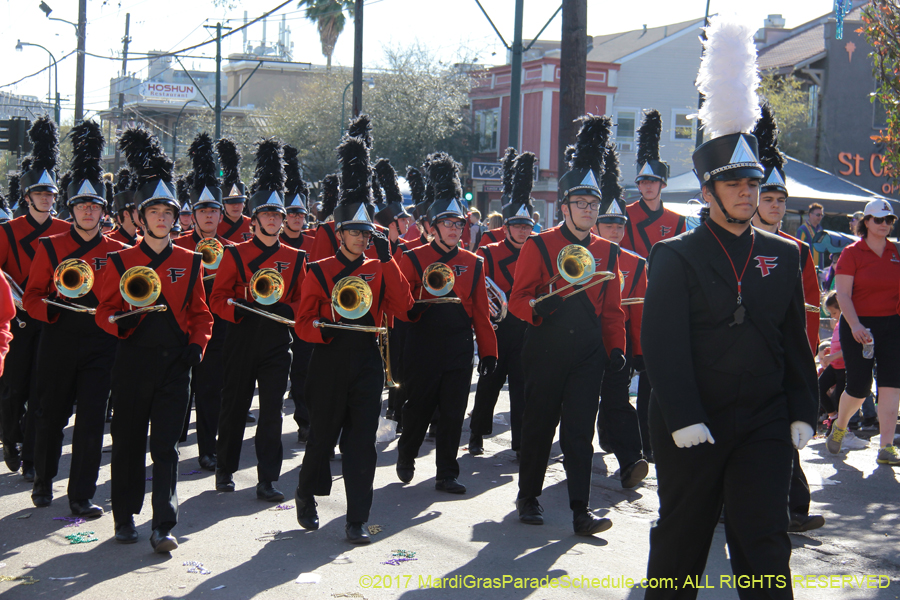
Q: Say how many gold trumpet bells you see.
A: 7